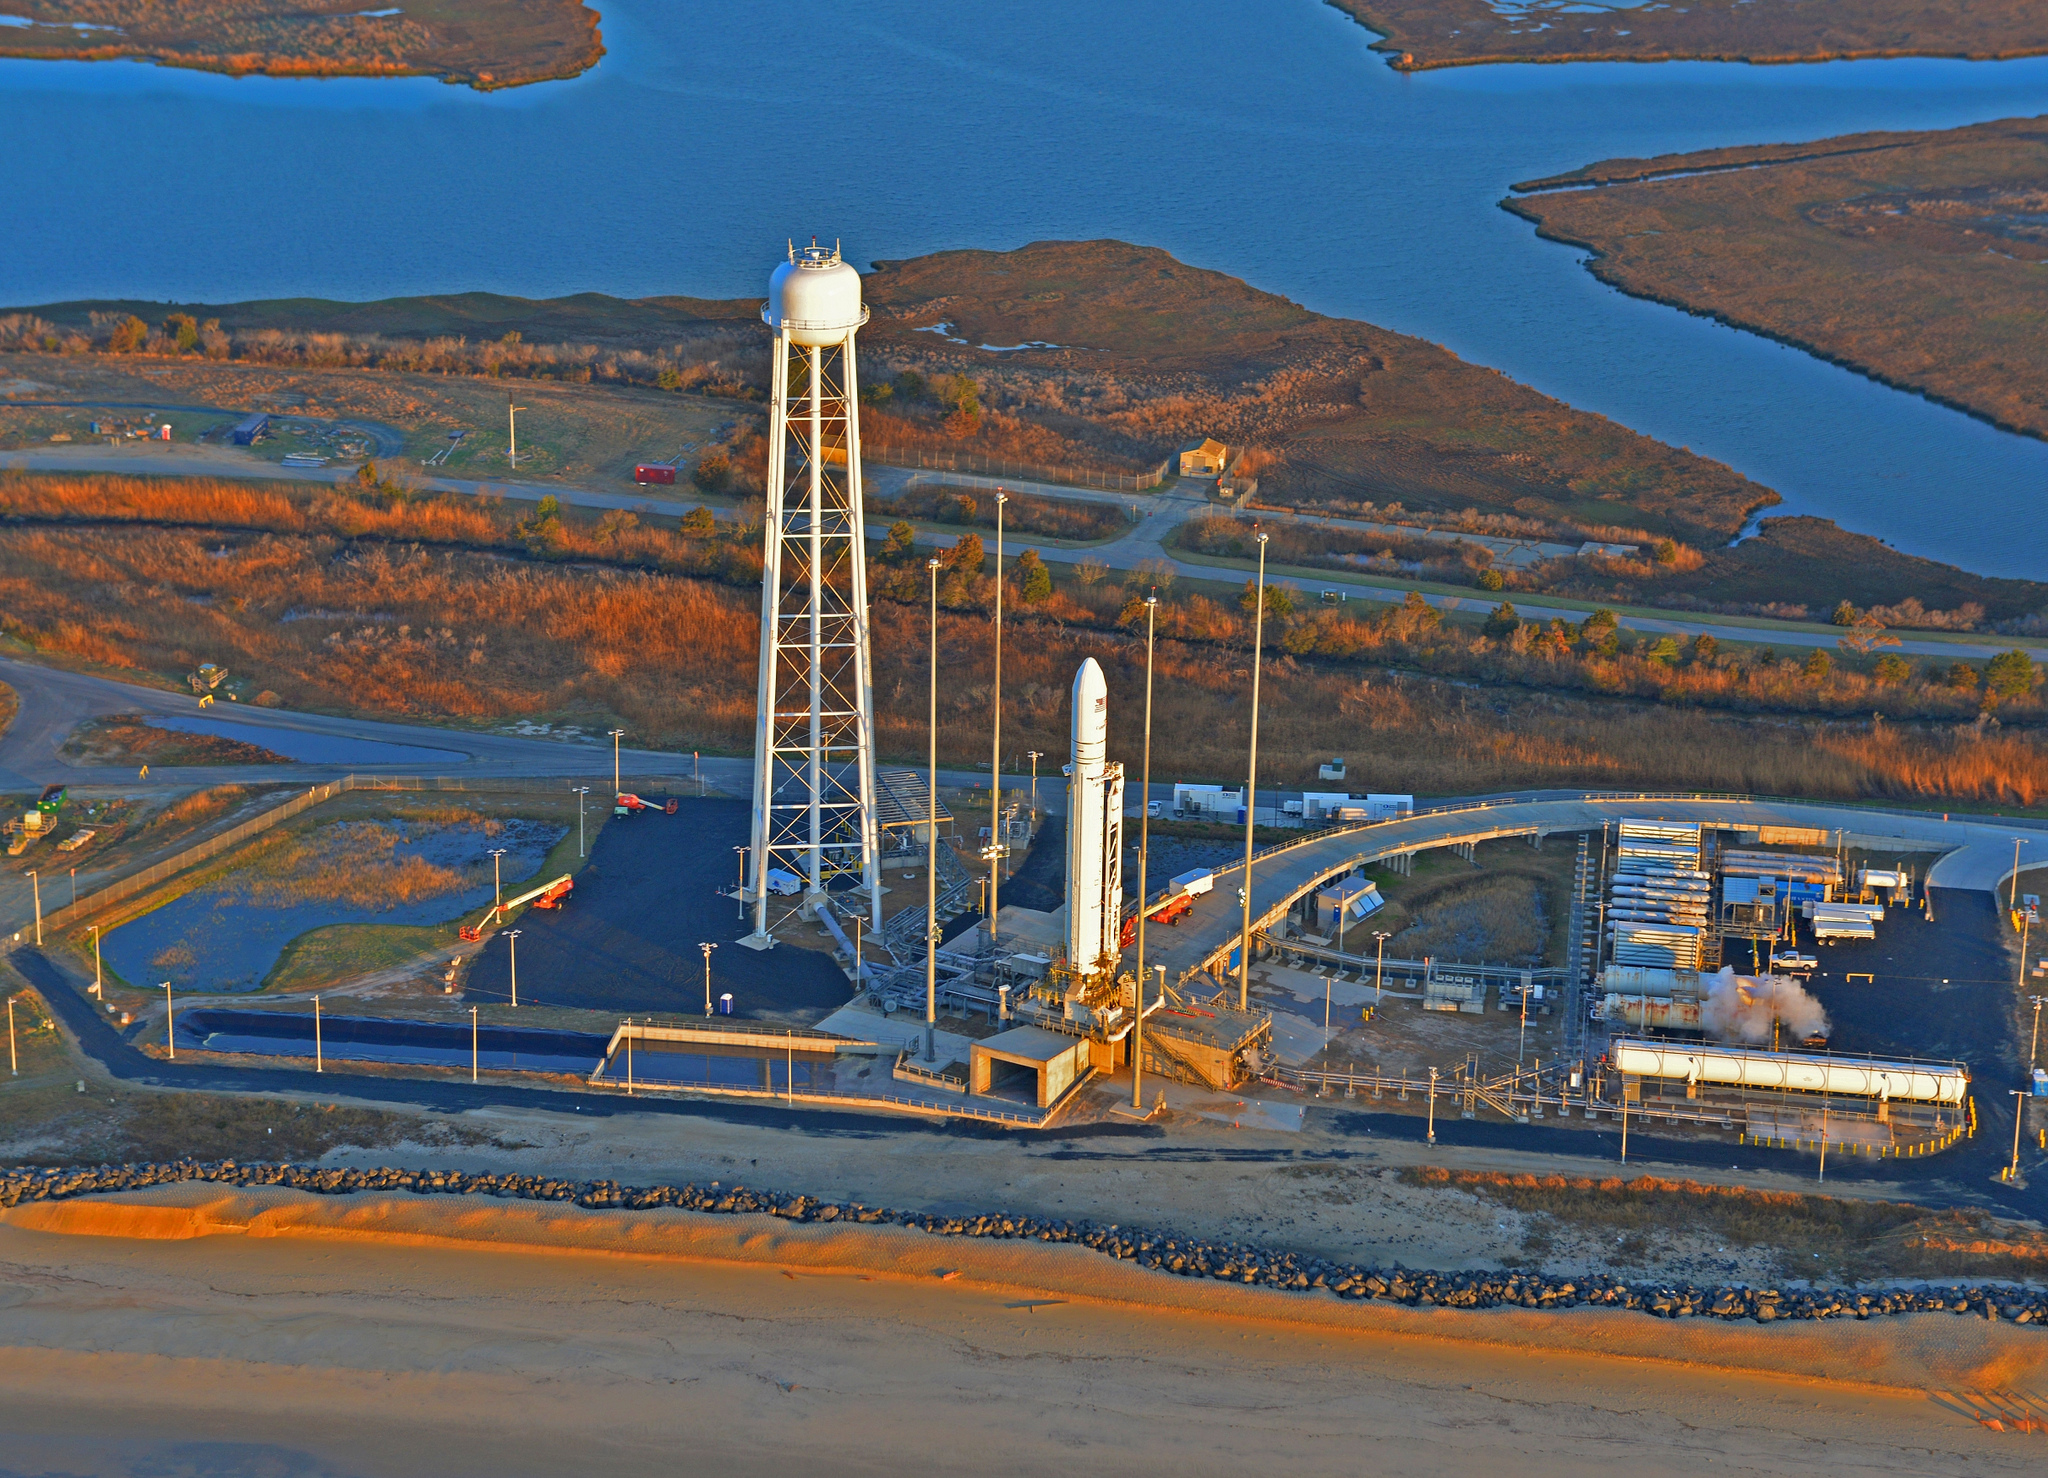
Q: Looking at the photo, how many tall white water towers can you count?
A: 1